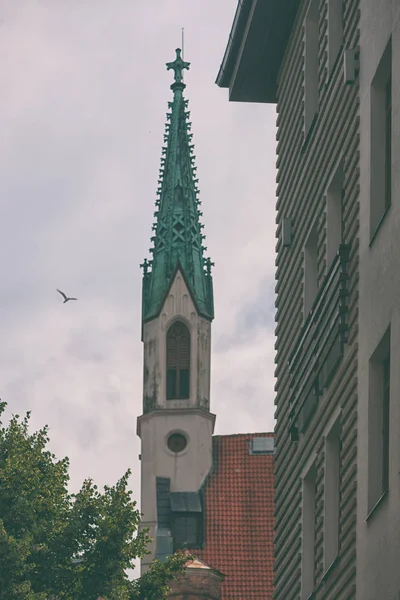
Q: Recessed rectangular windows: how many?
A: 8